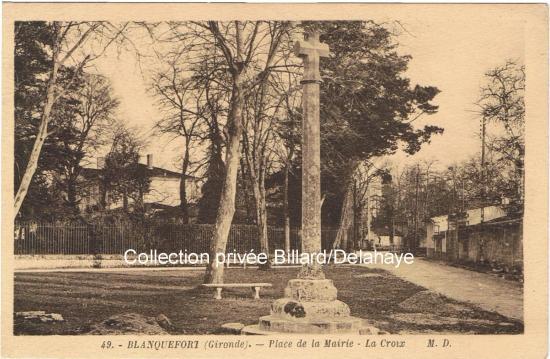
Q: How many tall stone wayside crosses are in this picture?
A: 1